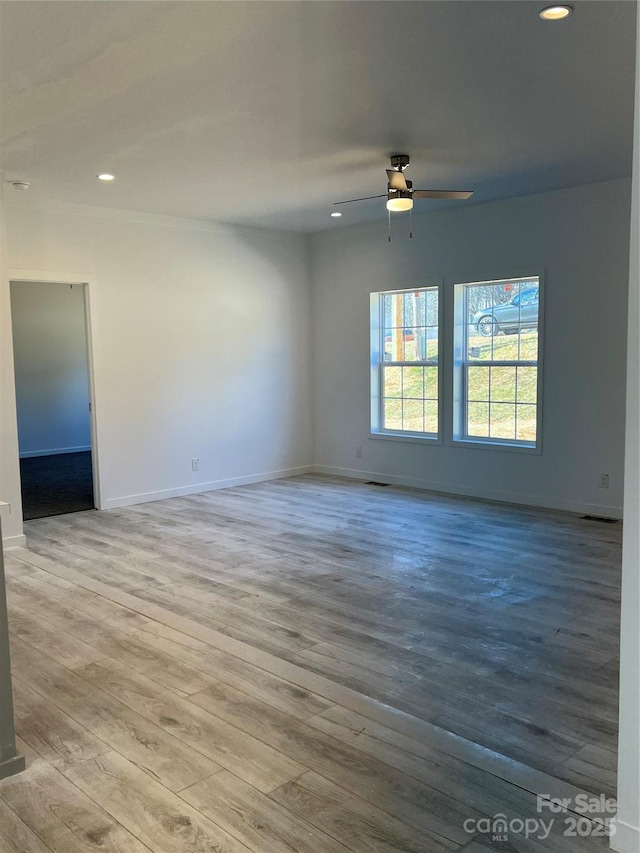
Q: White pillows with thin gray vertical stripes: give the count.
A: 0